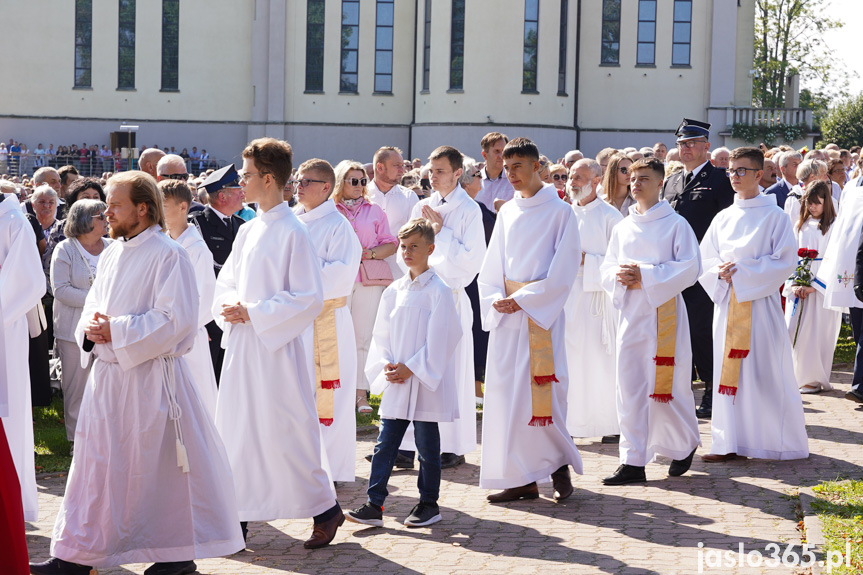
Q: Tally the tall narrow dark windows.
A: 13